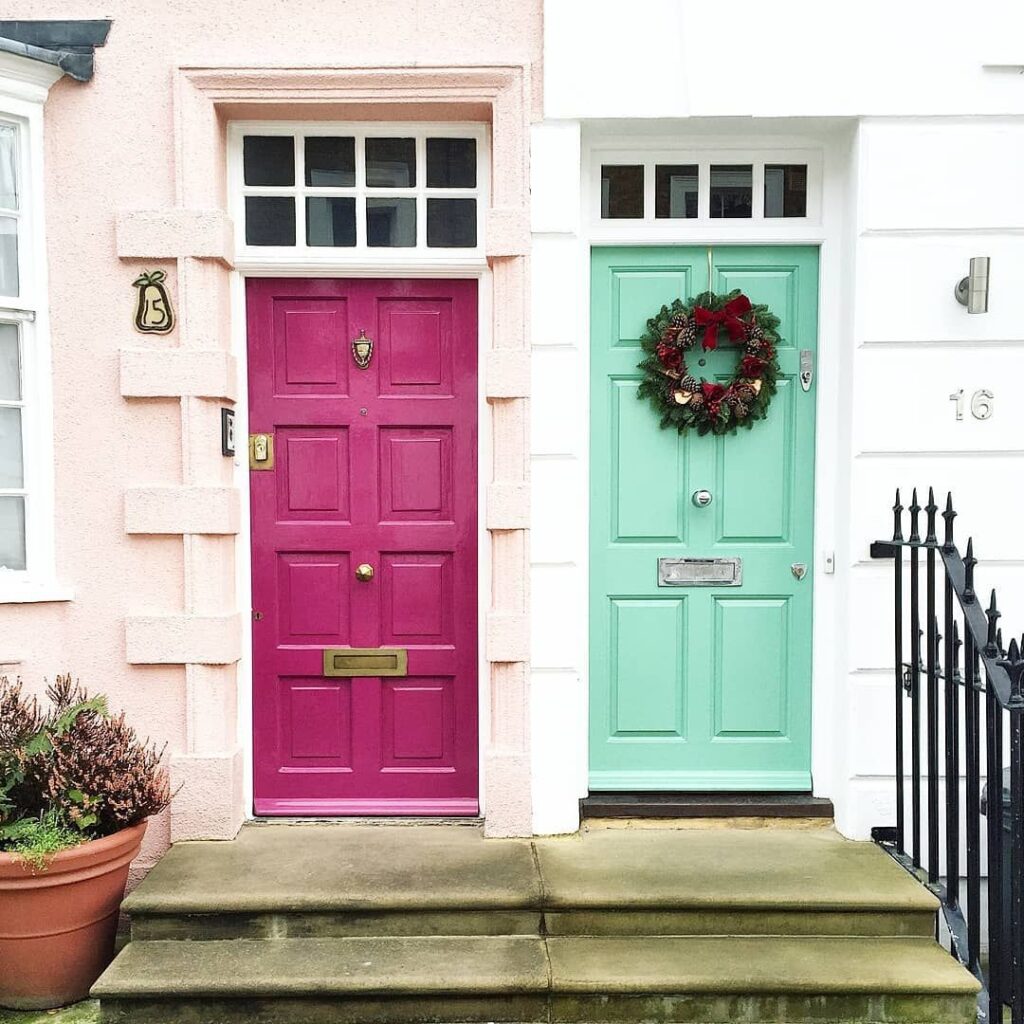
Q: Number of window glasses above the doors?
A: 12